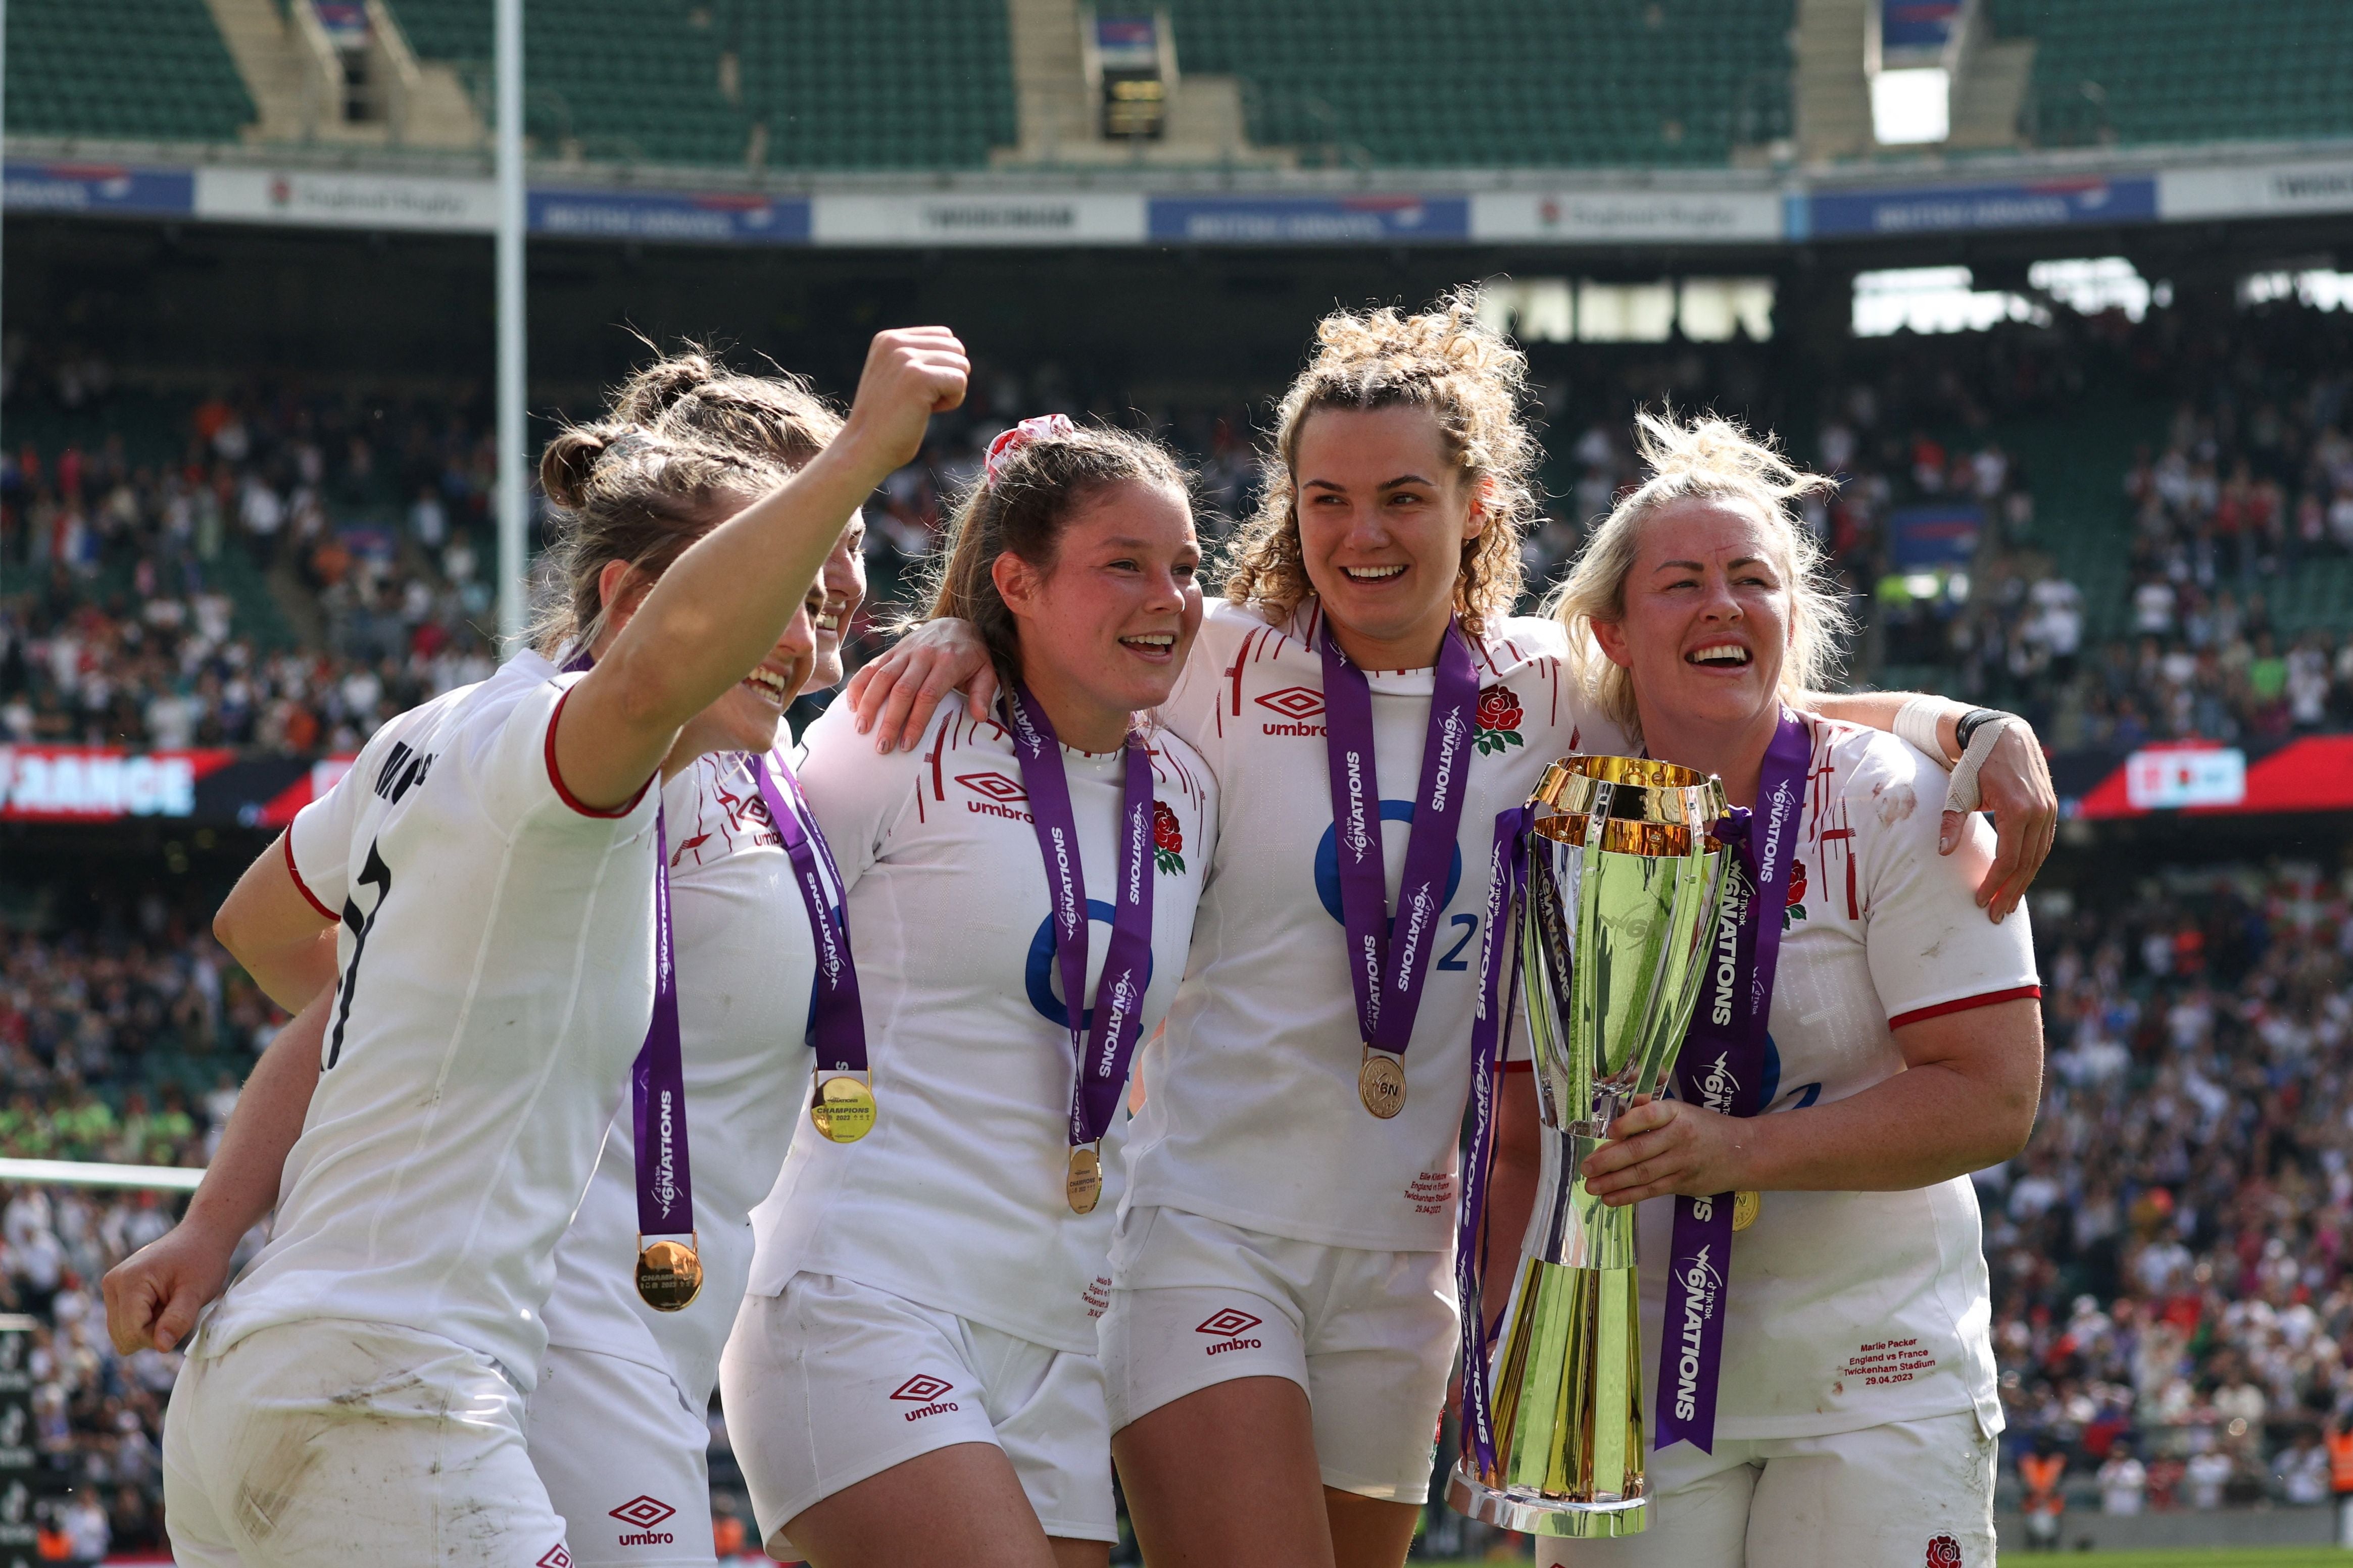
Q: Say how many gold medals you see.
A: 5